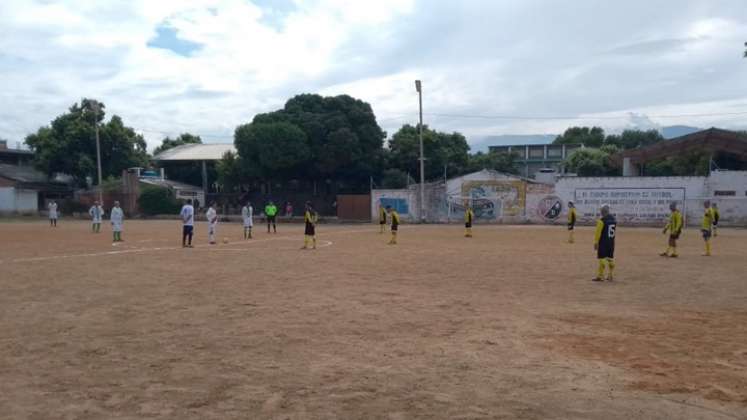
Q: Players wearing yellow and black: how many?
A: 9